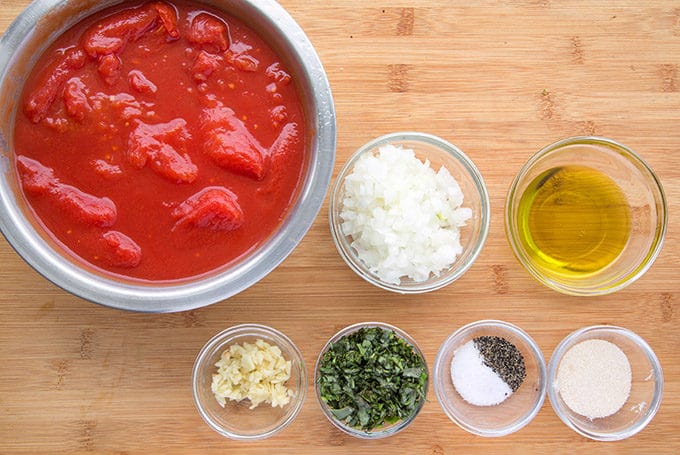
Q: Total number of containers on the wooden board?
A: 7